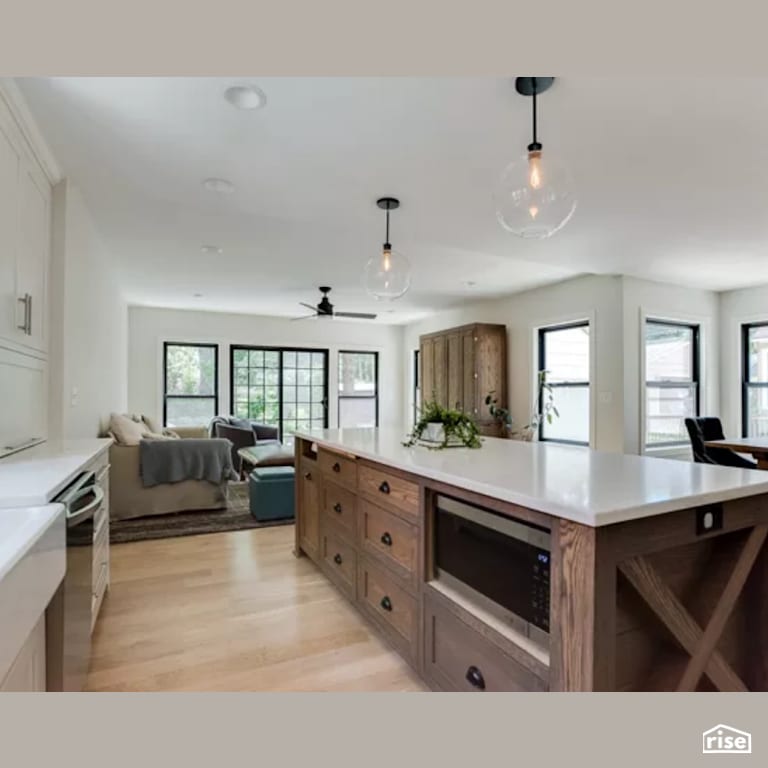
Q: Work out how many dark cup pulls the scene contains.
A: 8